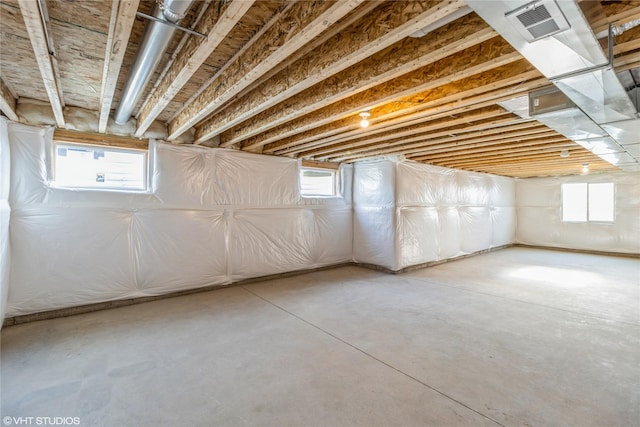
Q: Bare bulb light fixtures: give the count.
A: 2